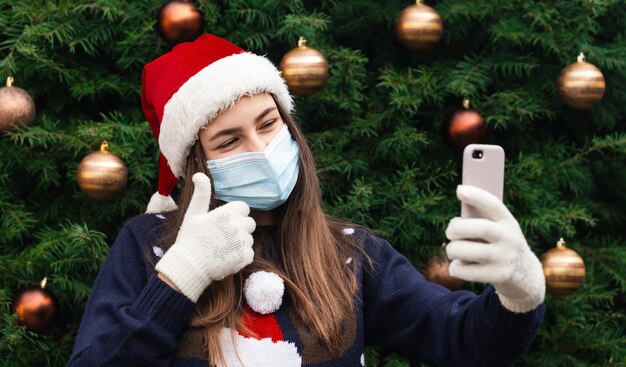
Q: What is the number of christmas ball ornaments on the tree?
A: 10